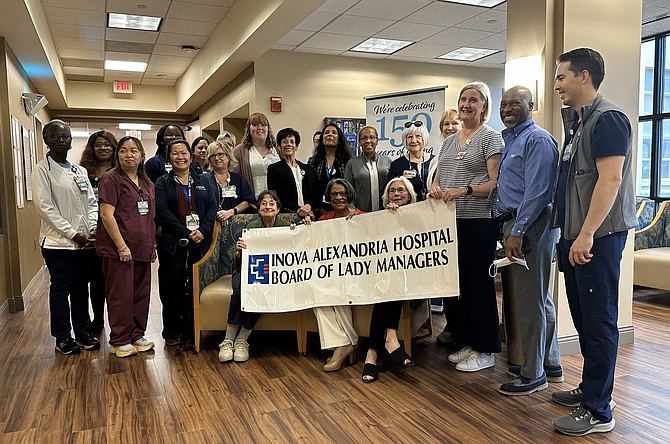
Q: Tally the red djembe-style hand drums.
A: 0